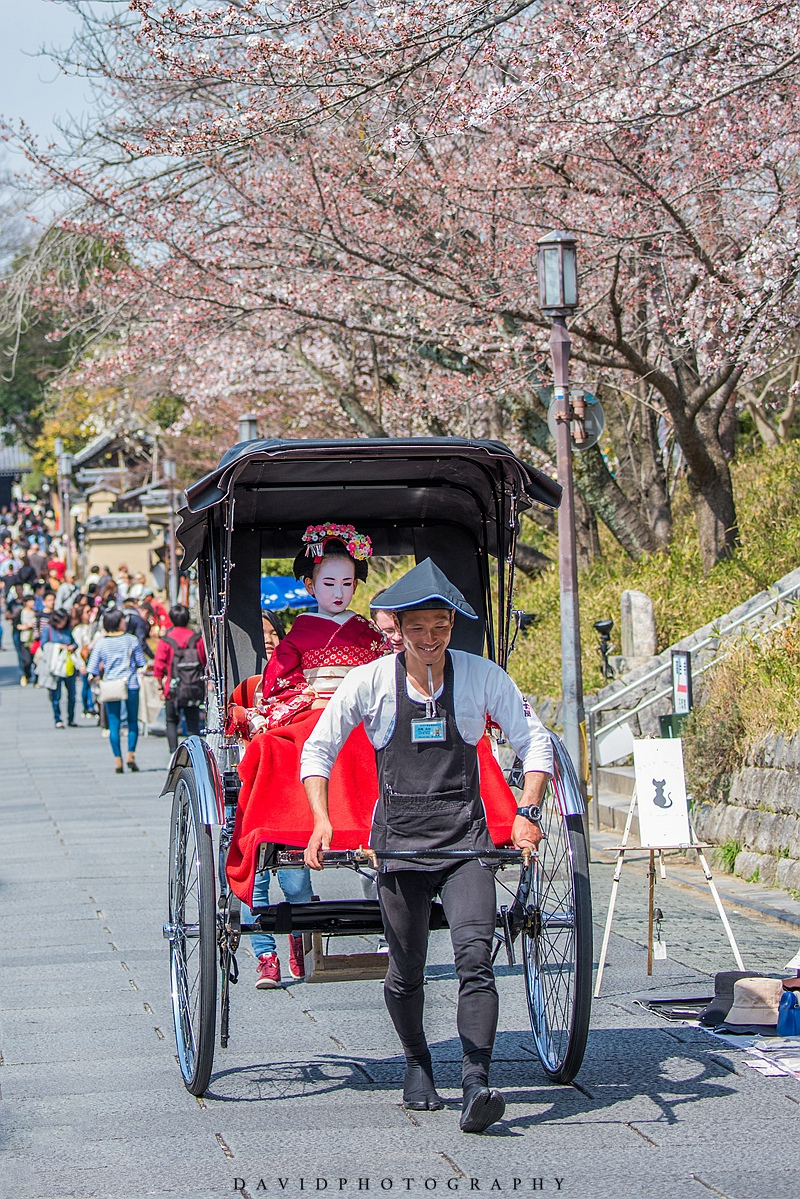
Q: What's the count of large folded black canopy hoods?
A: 1